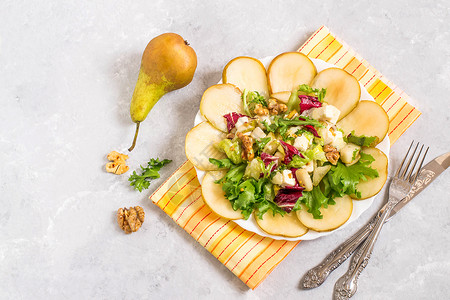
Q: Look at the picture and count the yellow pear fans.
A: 10